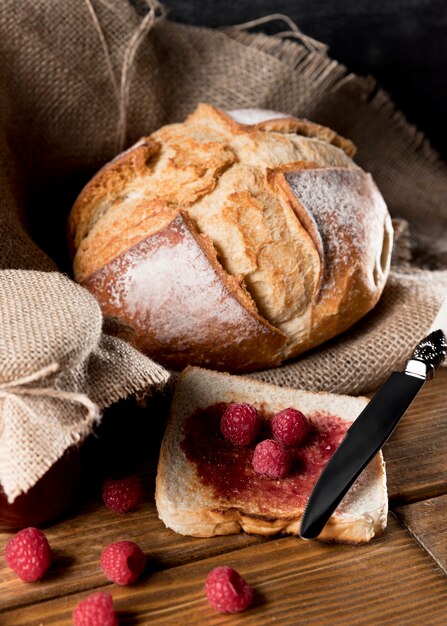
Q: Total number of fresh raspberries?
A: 8